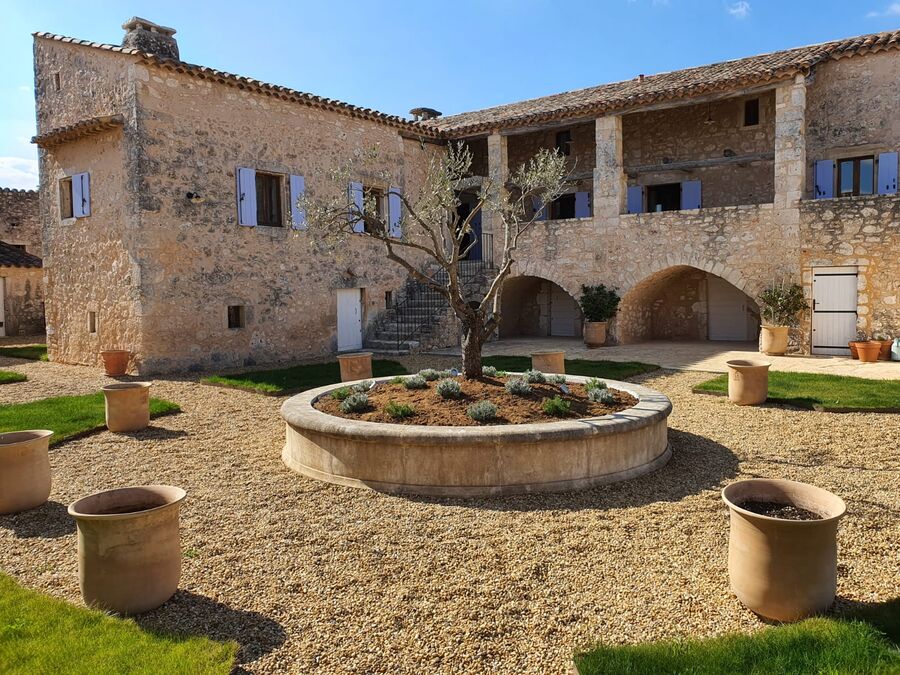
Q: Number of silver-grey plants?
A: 12